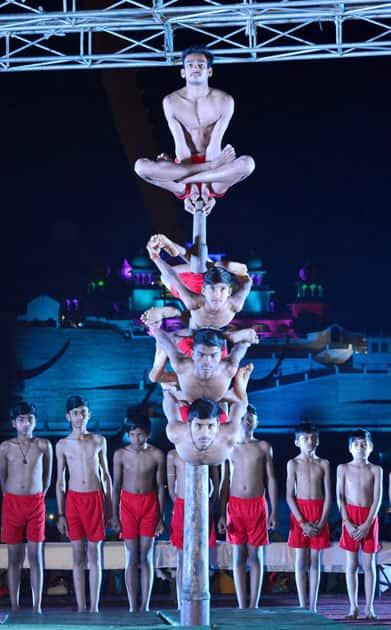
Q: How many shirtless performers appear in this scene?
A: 11